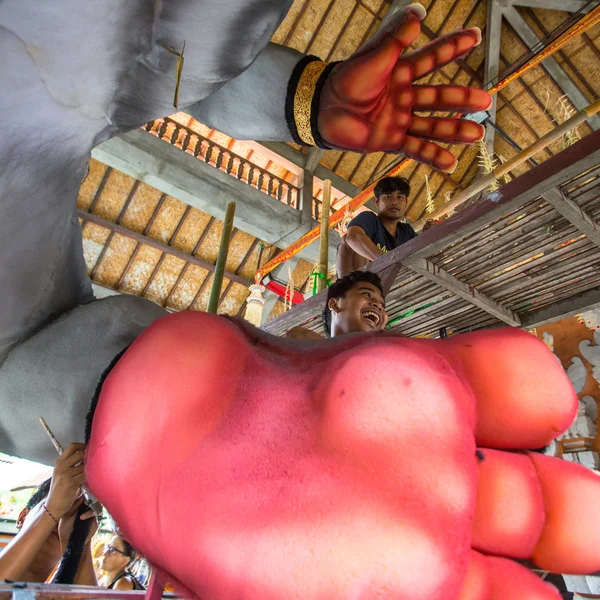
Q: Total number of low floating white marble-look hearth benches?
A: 0